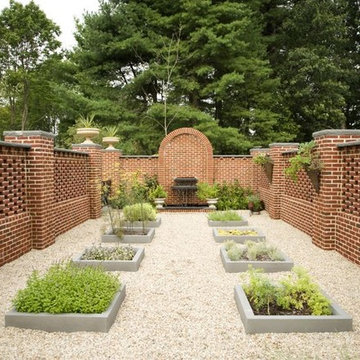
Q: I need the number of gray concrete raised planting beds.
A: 8